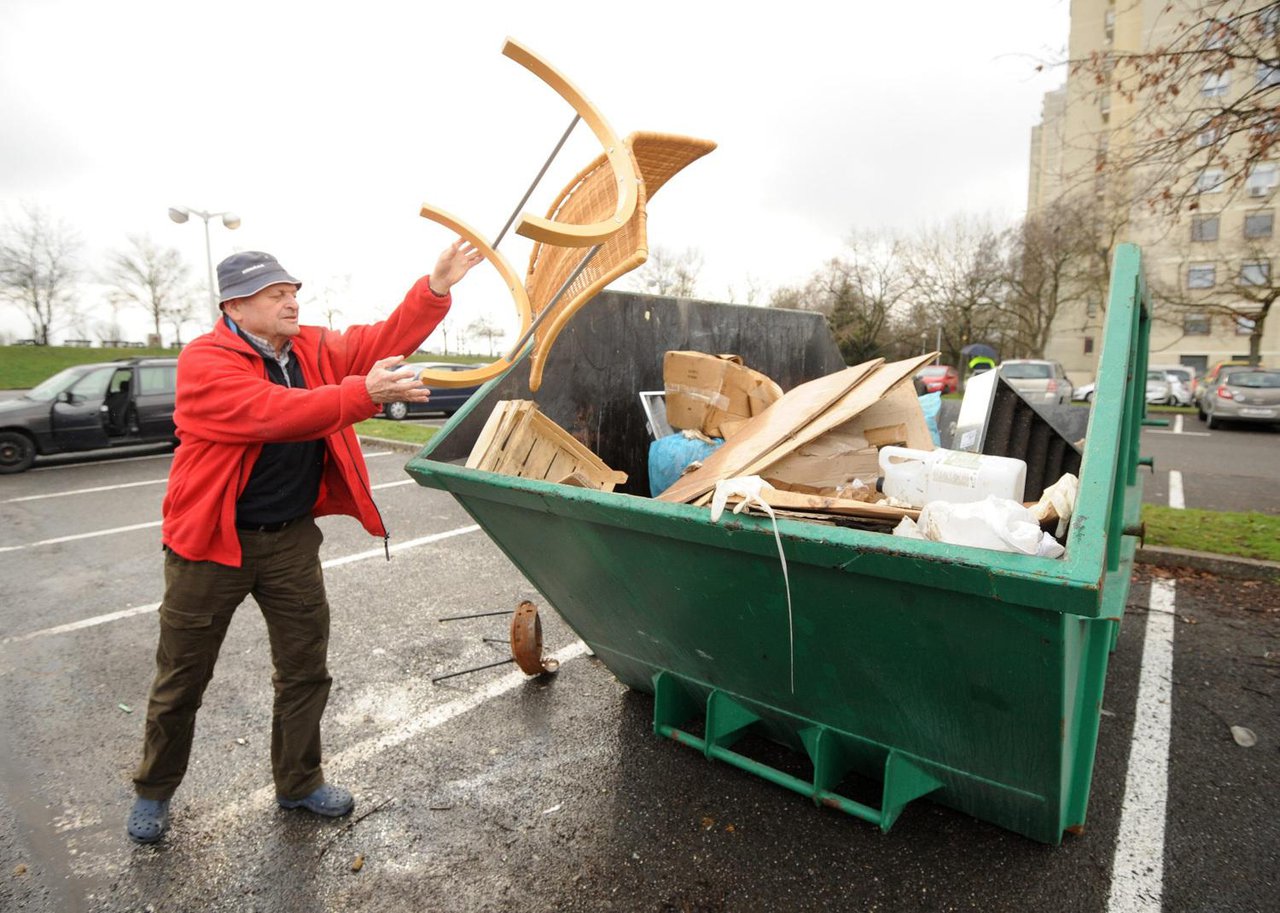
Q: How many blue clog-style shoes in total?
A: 2